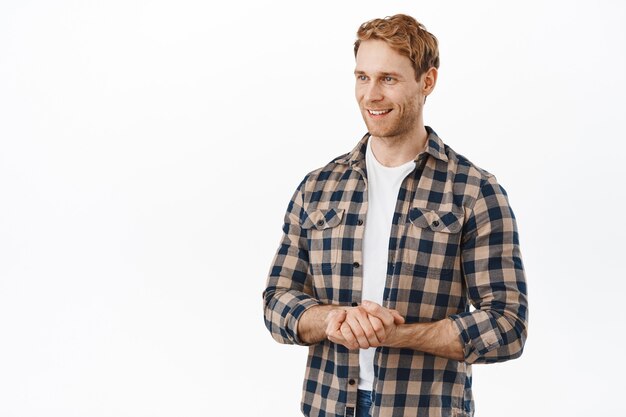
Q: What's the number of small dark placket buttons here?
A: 4